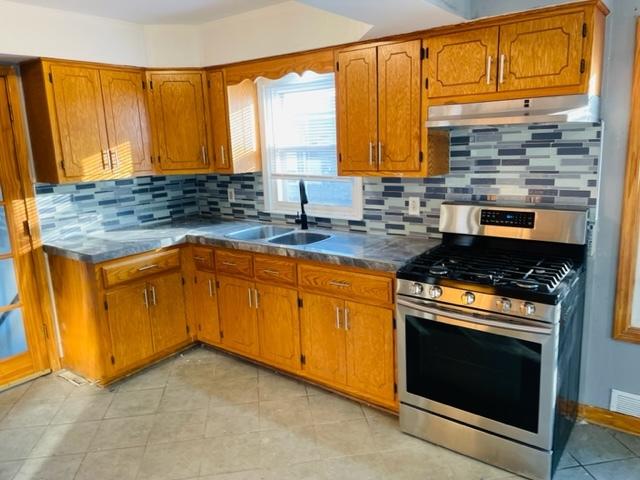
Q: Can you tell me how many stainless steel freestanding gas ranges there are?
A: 1